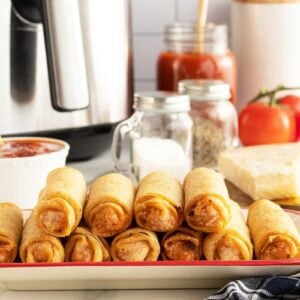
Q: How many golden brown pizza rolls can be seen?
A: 11